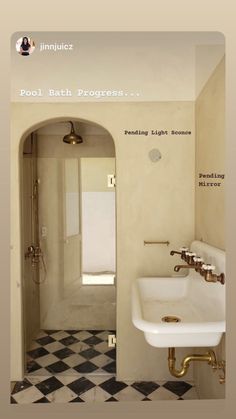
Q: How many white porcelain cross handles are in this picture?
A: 4